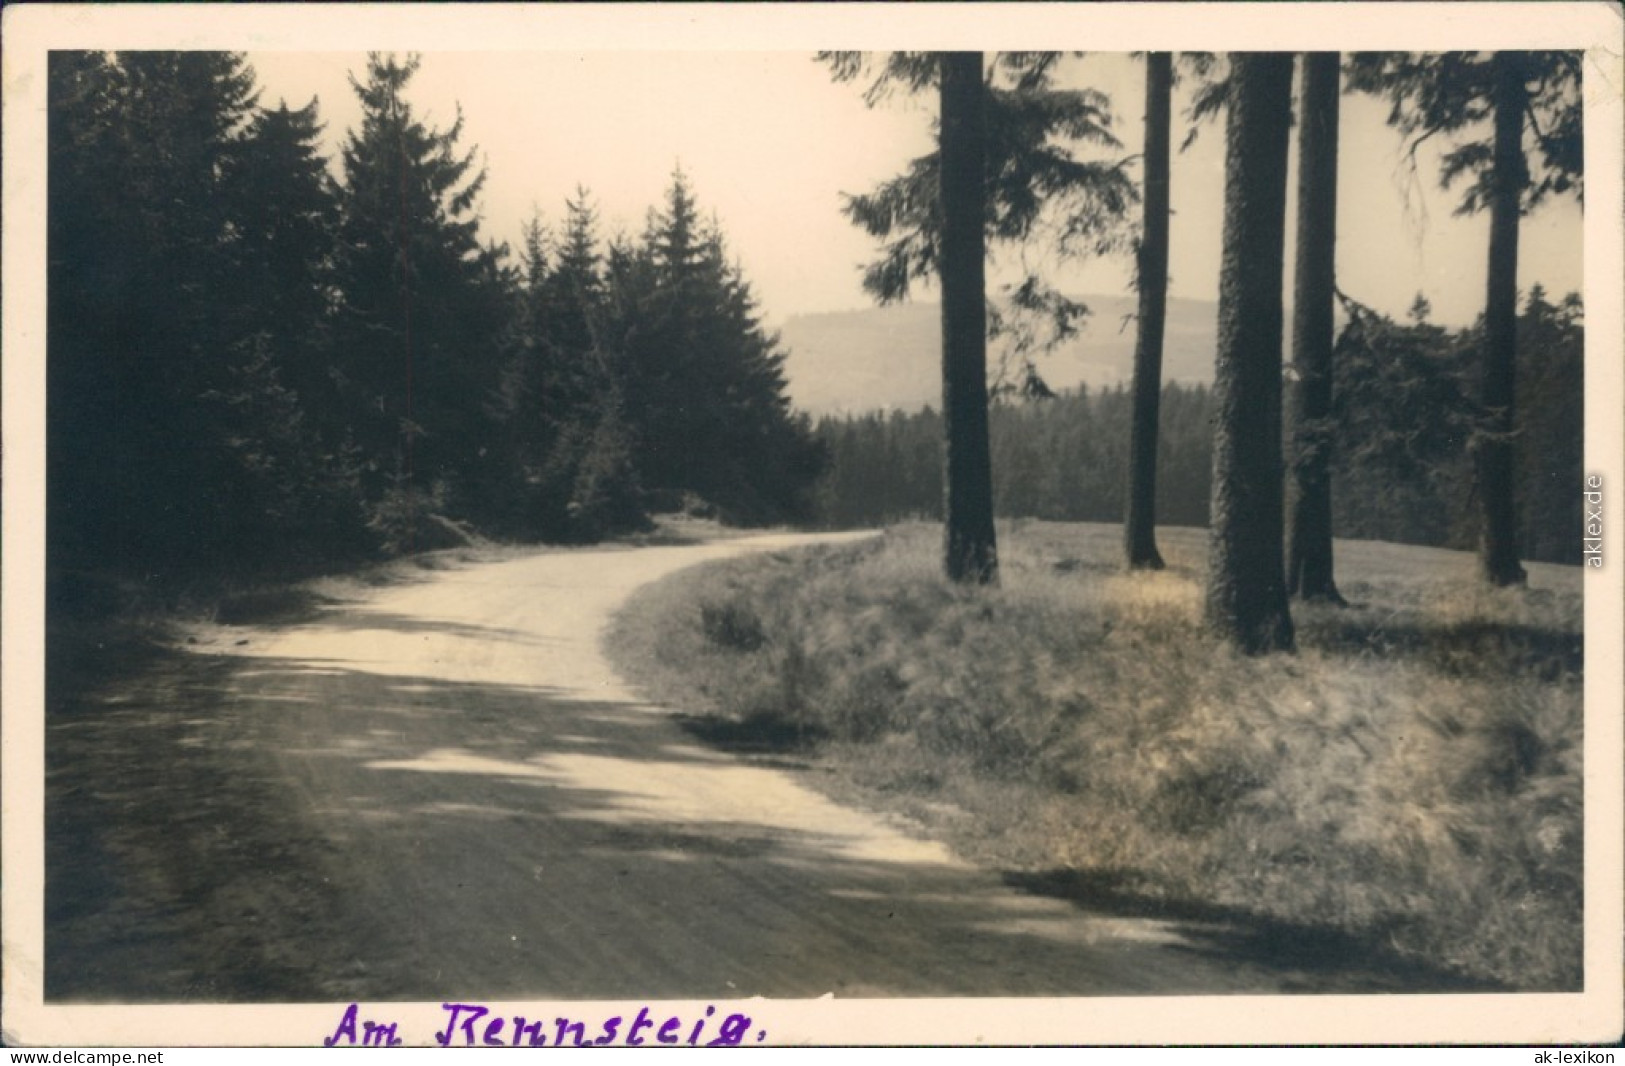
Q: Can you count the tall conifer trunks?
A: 5